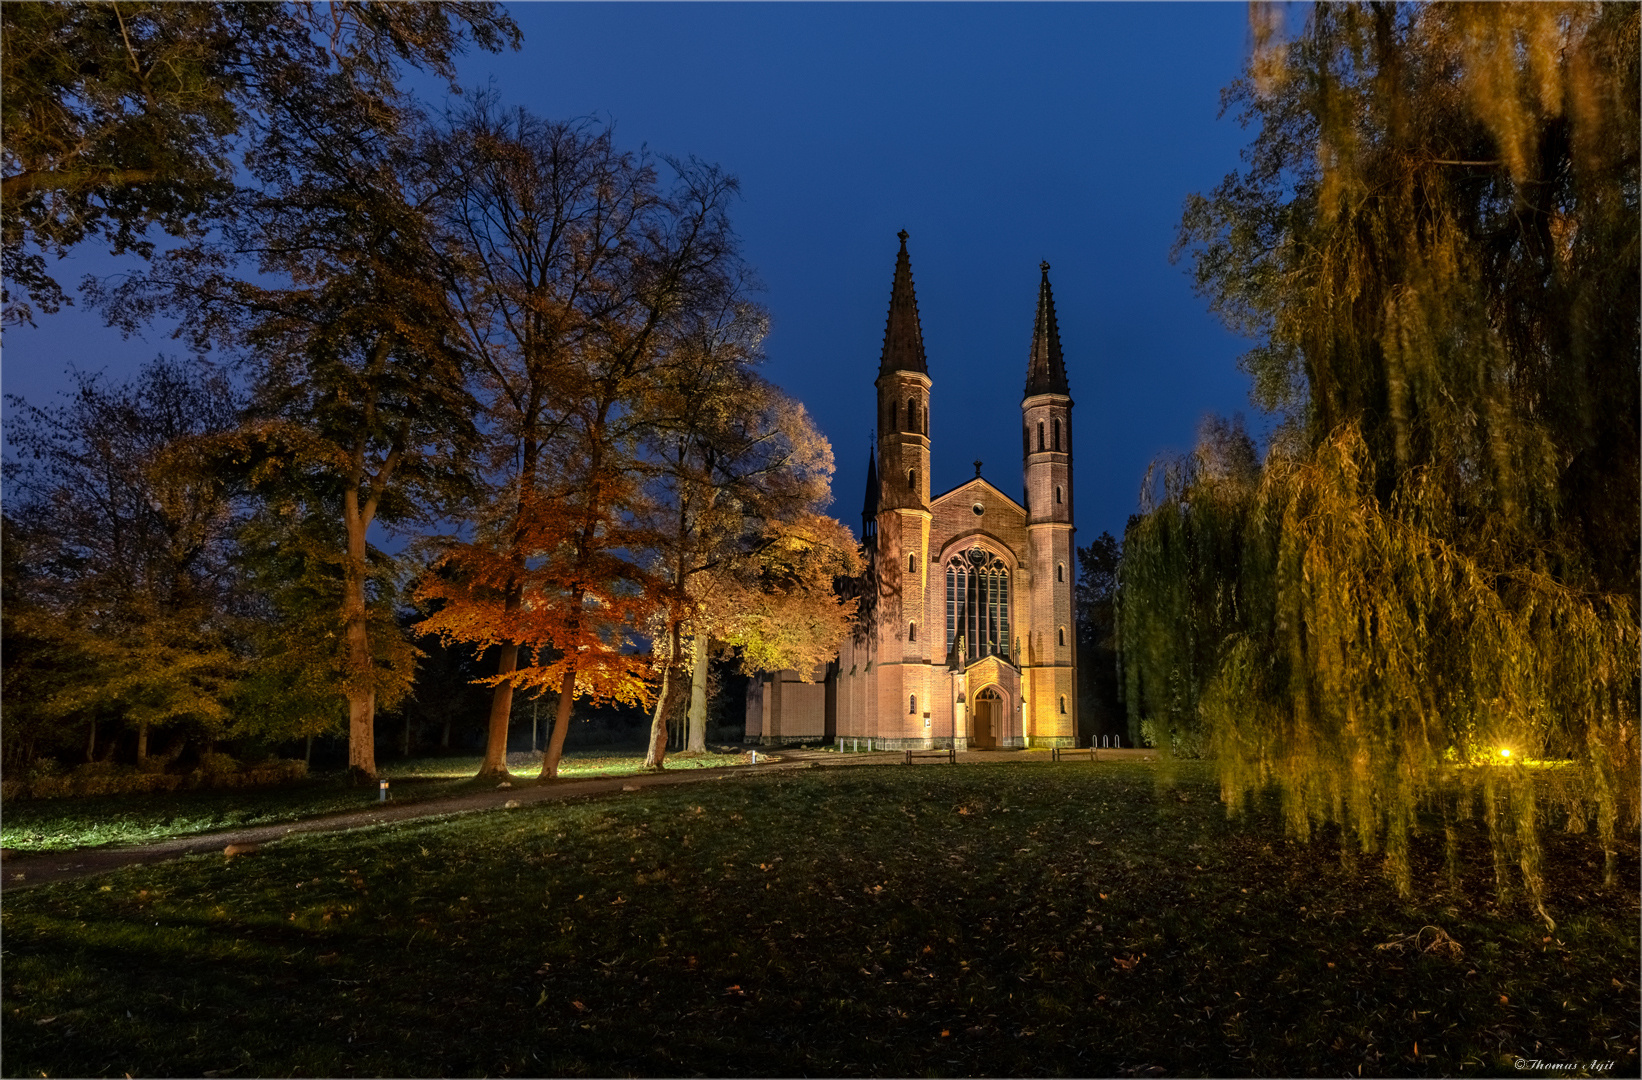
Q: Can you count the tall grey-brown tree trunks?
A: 5